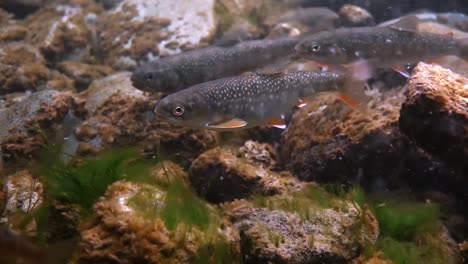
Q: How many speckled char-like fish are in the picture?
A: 3